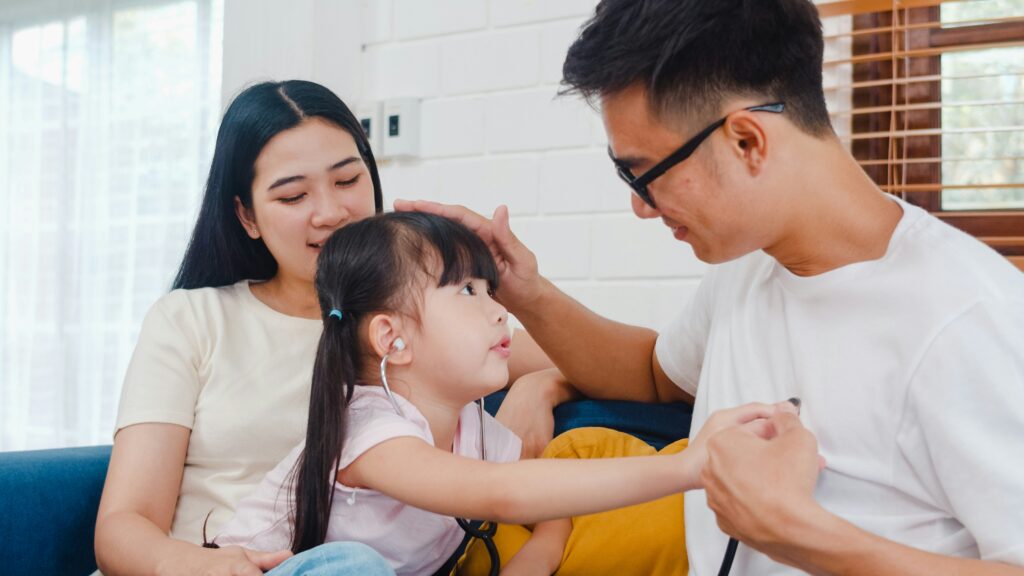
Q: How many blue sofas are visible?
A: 1